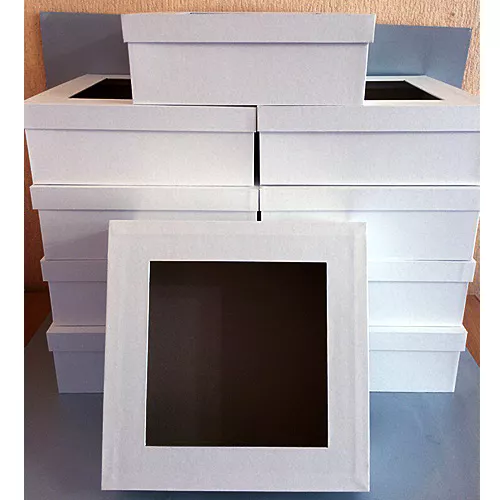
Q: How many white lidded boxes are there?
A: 10